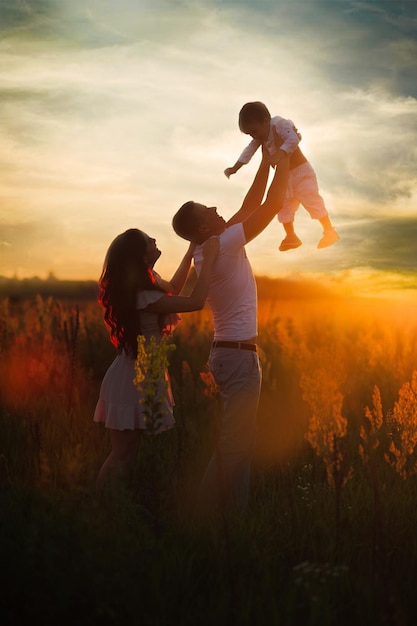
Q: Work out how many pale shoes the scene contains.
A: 2